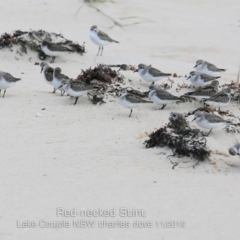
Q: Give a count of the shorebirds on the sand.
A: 15